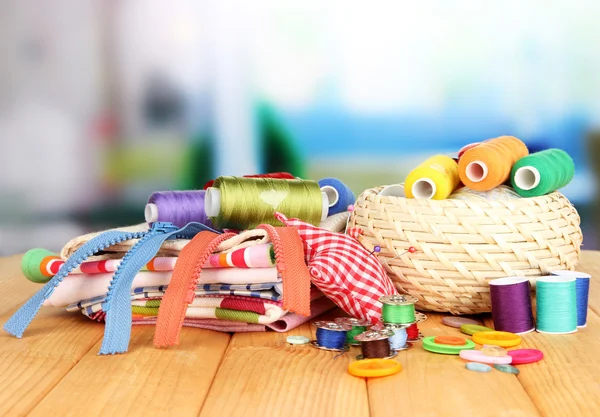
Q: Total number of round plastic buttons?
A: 12